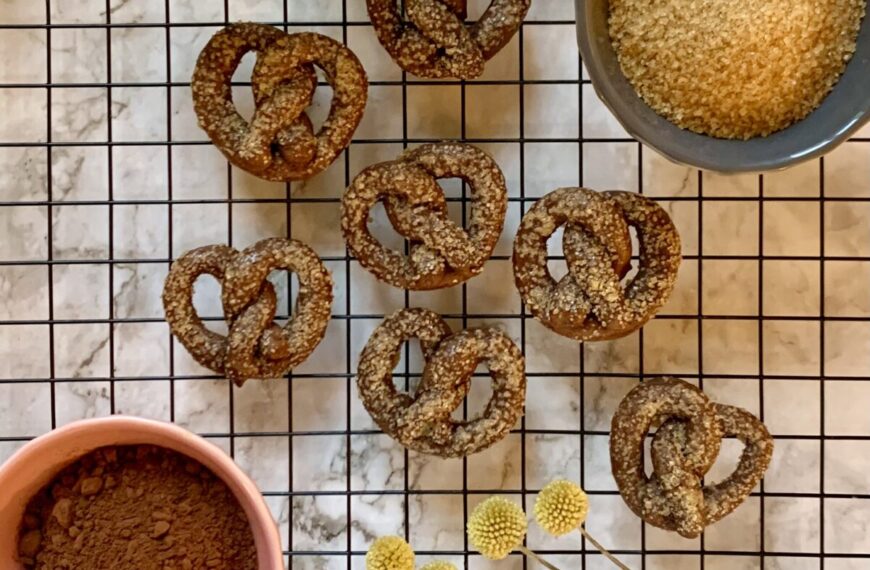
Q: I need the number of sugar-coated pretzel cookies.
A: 7